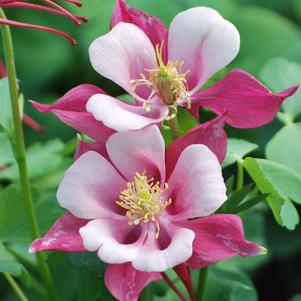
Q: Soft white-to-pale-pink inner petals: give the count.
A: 8